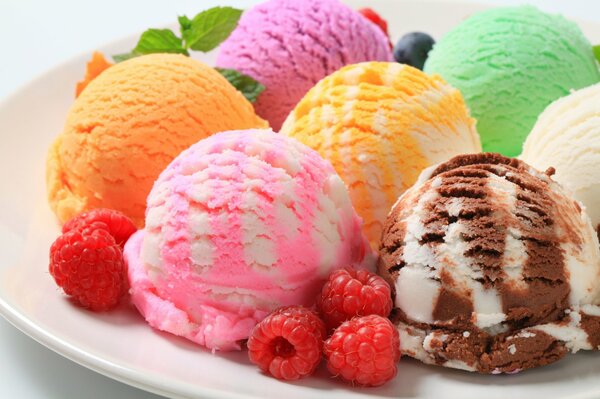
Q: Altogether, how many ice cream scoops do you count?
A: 7